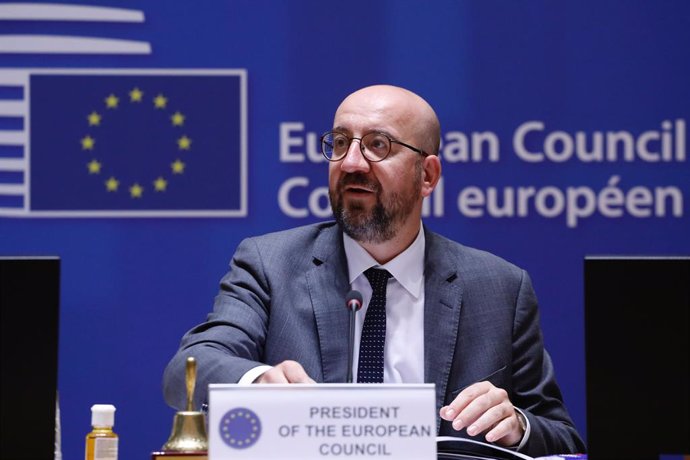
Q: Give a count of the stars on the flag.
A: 12